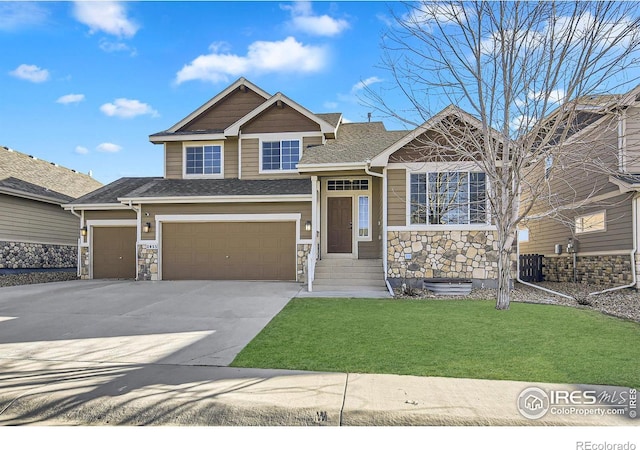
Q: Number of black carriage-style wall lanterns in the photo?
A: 3